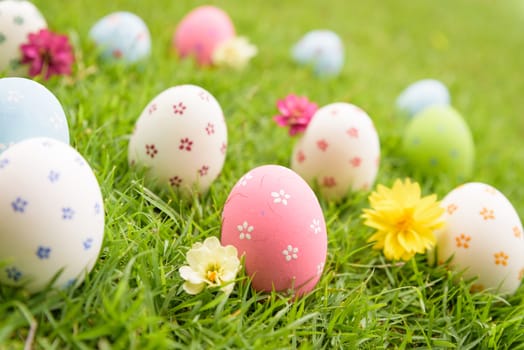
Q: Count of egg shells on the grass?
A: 12